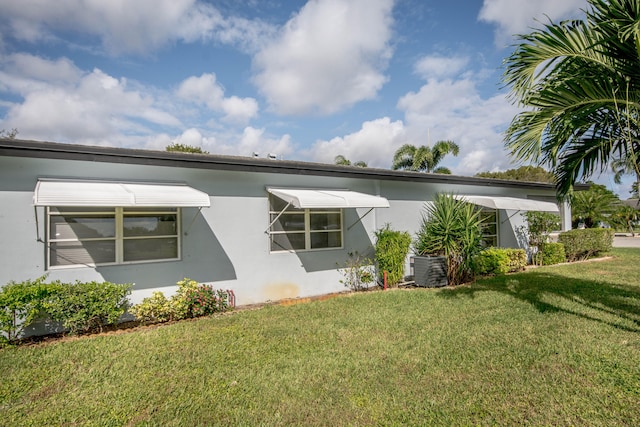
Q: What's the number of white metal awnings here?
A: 3